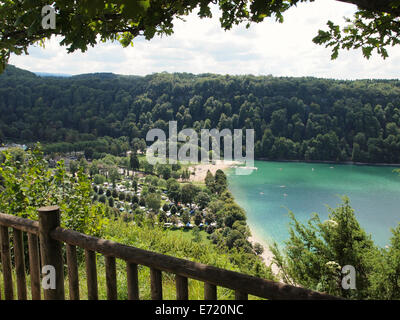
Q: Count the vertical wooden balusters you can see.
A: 11